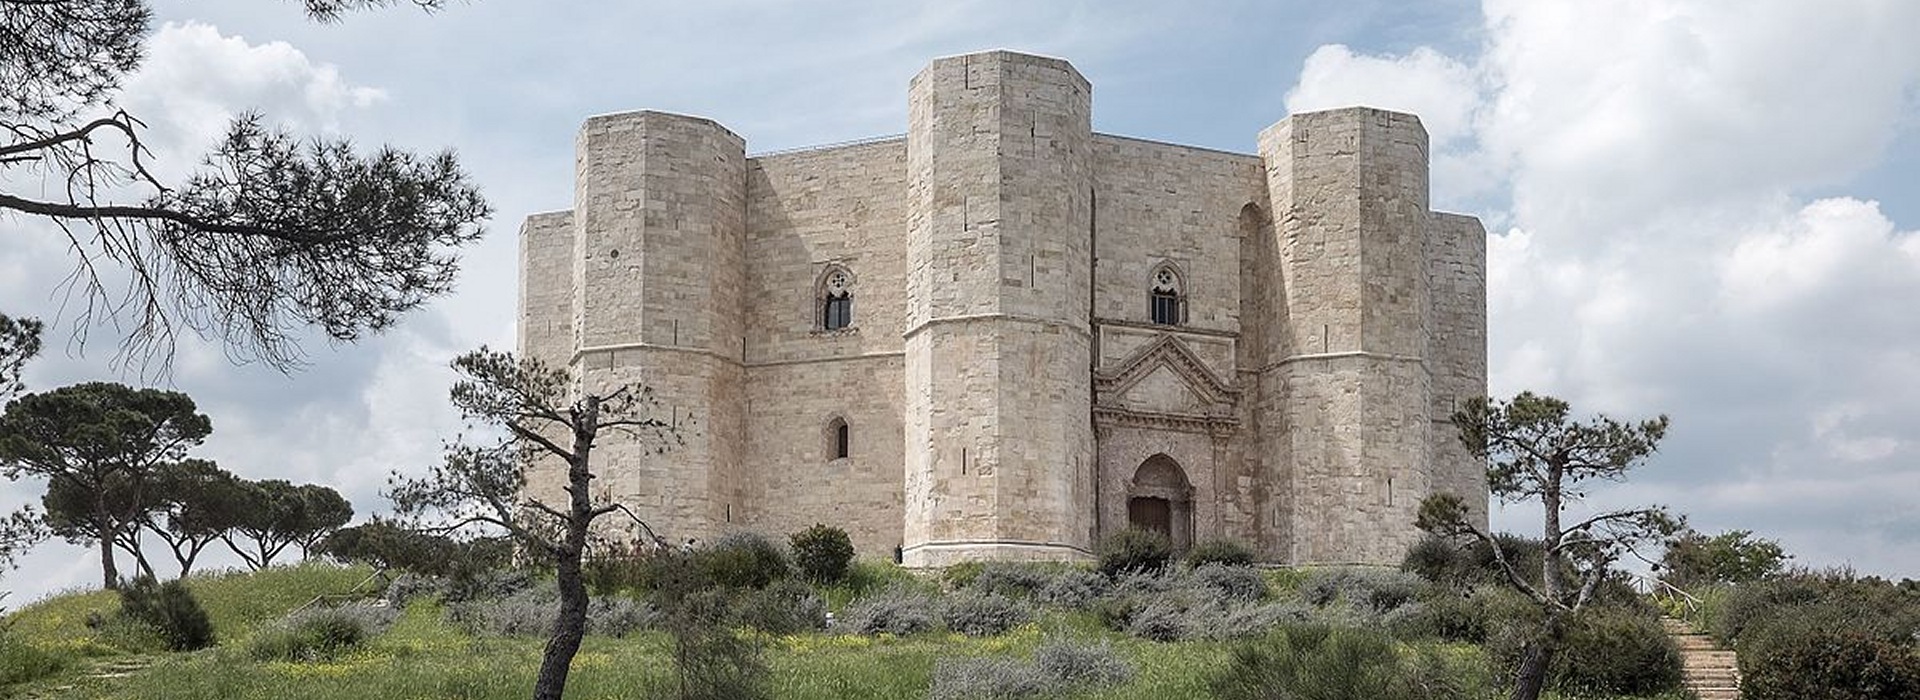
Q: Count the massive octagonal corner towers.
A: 5